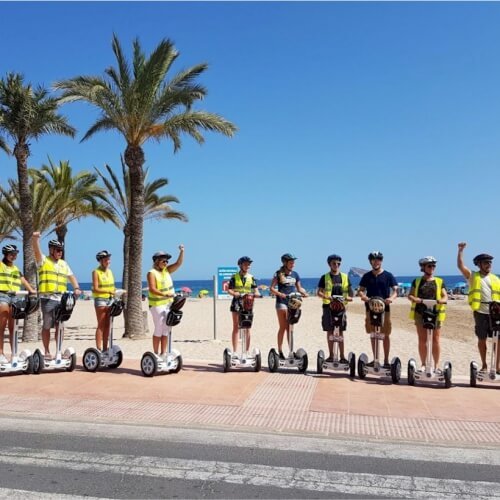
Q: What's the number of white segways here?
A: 10